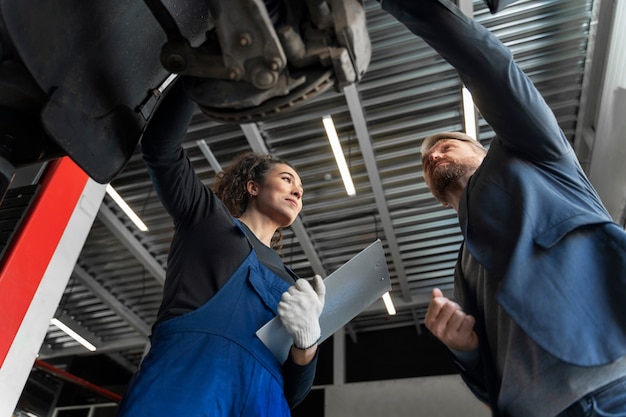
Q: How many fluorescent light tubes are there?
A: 5